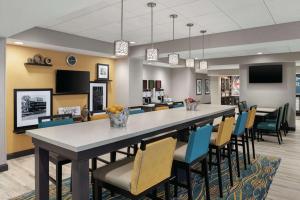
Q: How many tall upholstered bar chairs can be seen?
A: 10